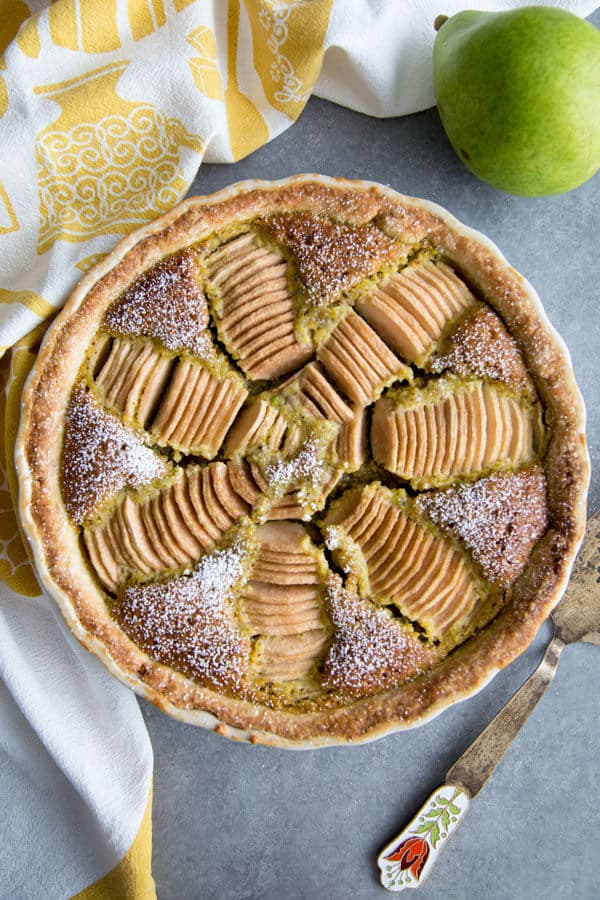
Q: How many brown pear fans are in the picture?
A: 7